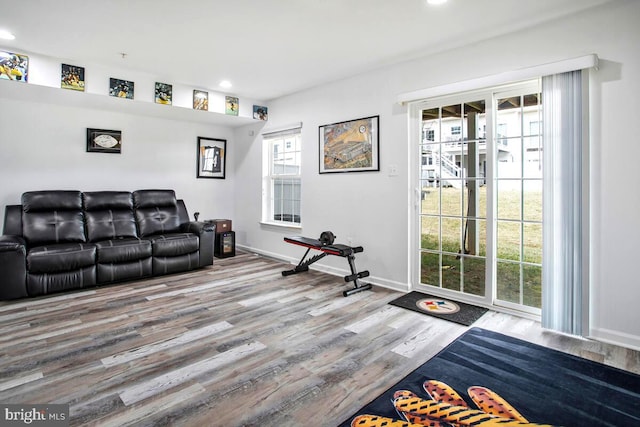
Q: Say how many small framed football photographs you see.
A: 7